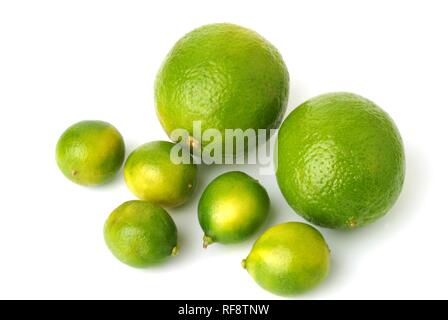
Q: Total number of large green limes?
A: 2